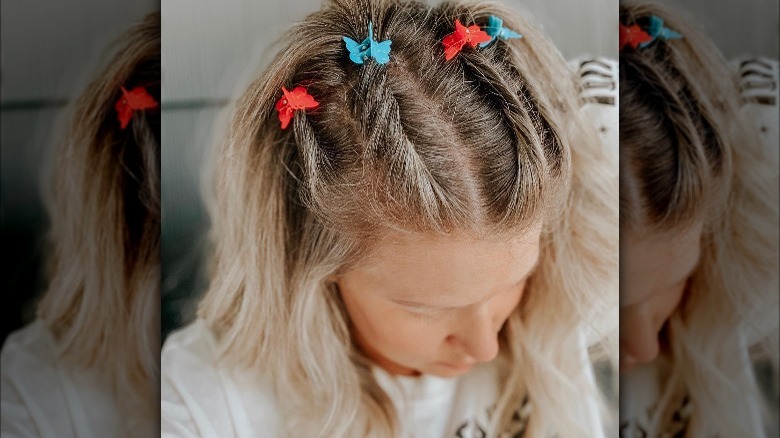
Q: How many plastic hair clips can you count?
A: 4